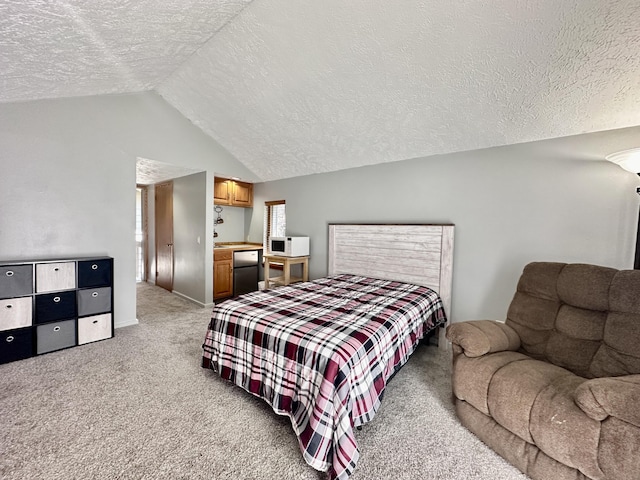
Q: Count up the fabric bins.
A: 9